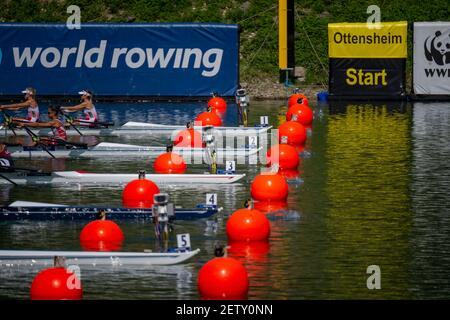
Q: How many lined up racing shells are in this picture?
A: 5